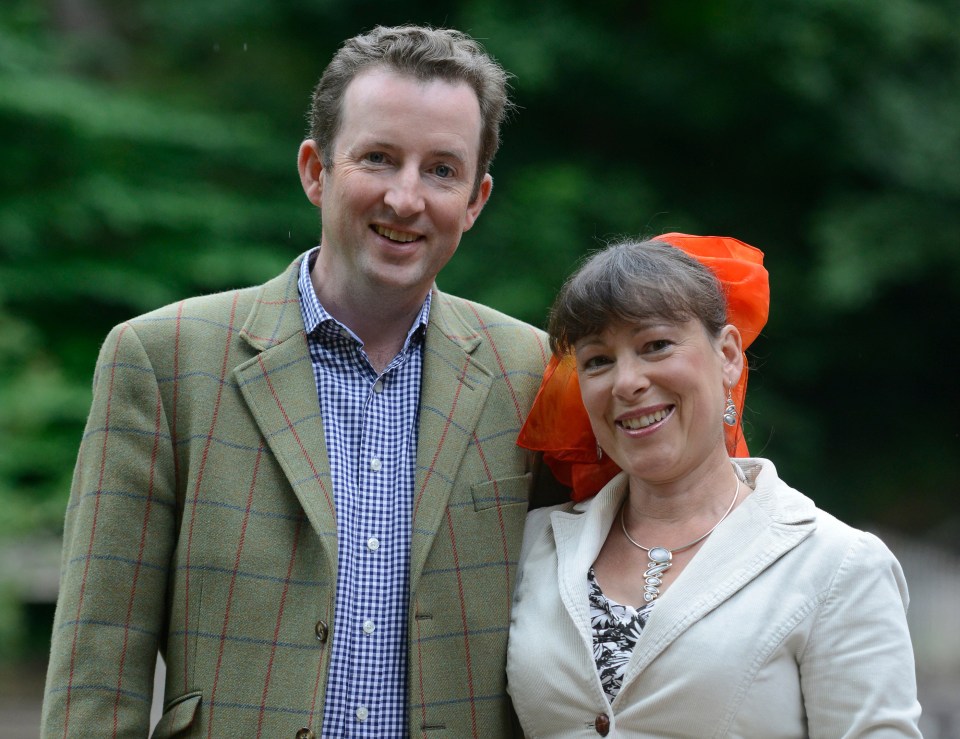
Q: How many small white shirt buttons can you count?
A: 5